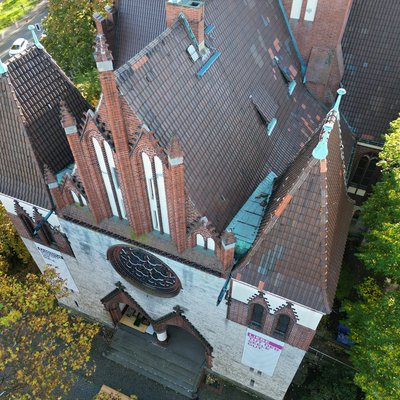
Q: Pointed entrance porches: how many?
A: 2